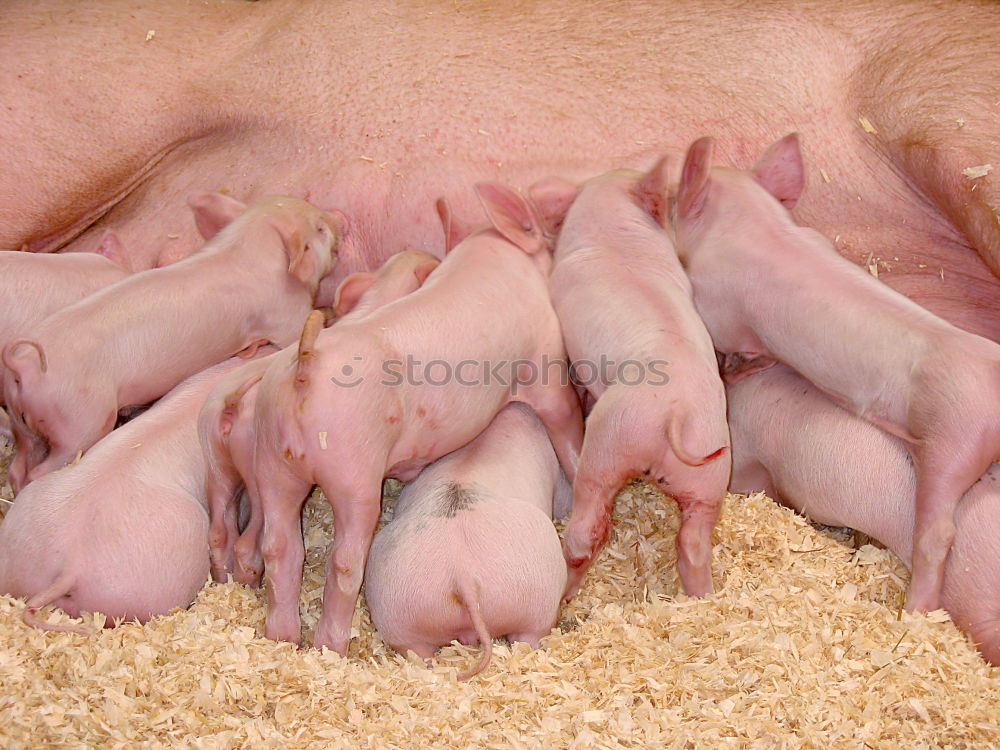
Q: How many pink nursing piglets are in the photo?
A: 9